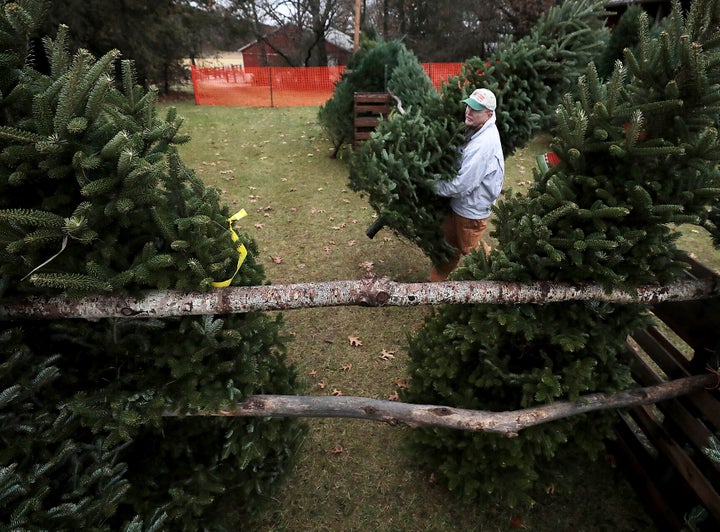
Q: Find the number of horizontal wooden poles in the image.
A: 2